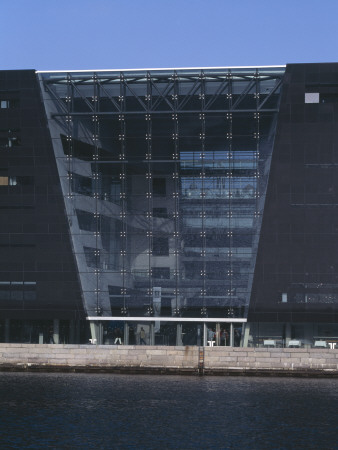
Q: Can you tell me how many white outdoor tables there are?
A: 3